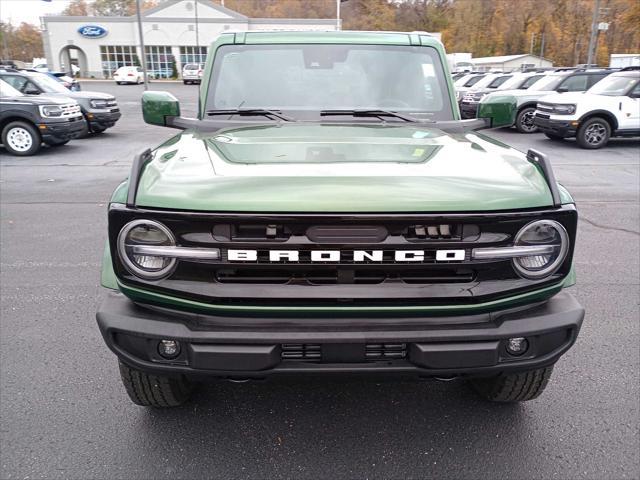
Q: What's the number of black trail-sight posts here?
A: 2